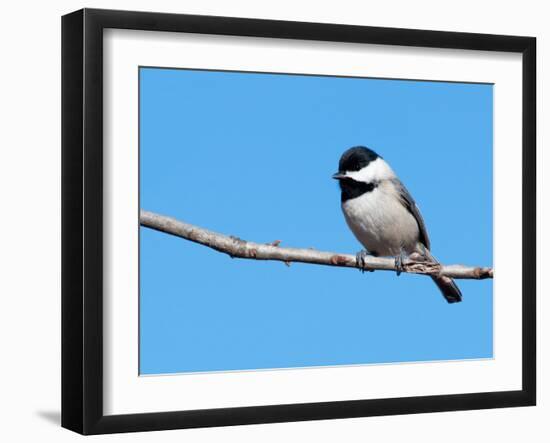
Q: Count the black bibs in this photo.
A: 1